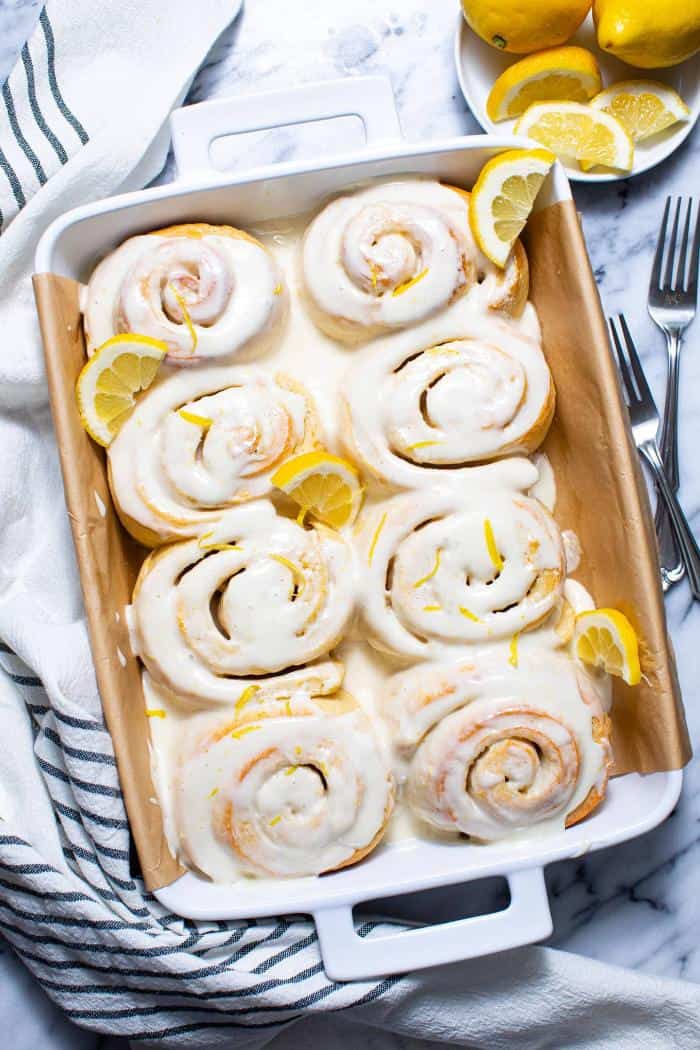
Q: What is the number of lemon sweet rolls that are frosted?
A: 8